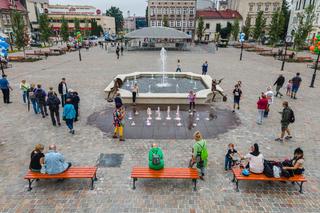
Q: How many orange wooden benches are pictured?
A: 3